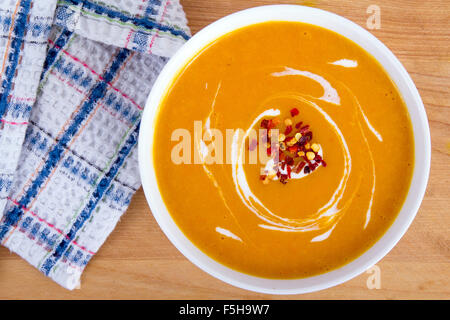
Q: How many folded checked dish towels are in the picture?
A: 1